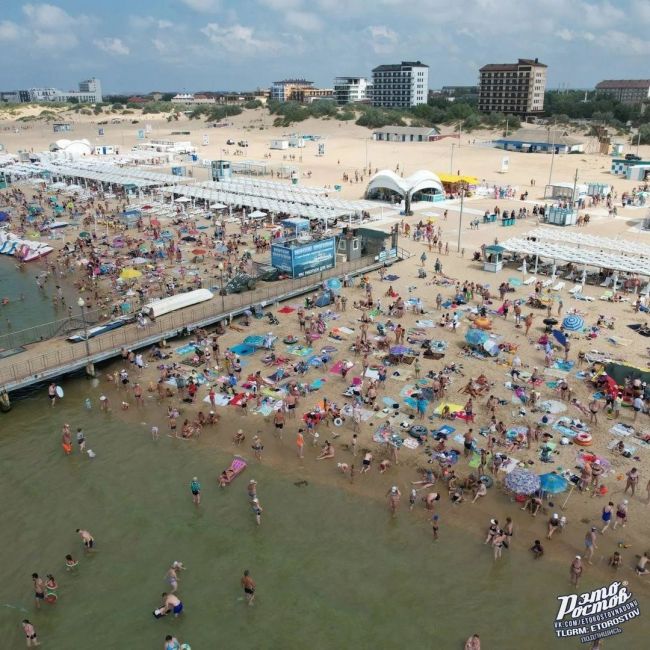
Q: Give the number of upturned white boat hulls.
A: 1